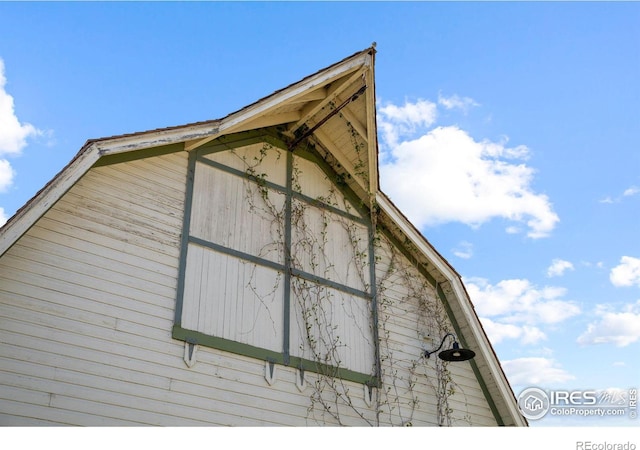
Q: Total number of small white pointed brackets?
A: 4